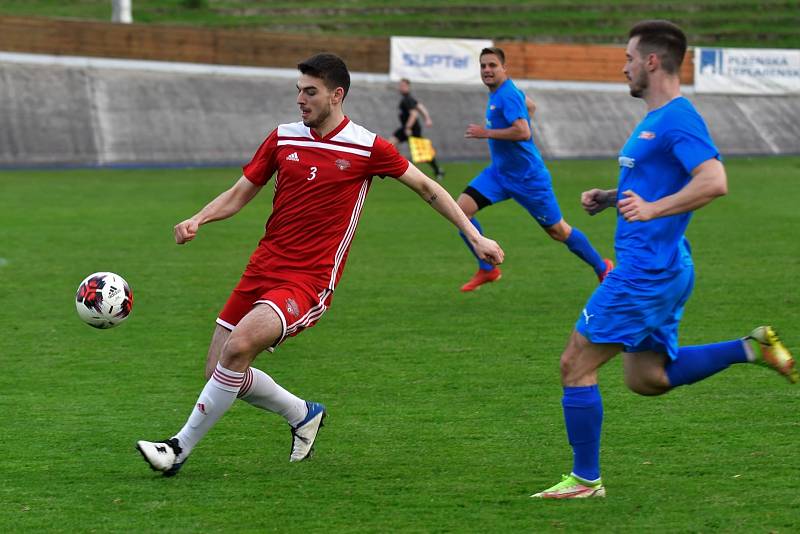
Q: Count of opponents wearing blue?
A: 2